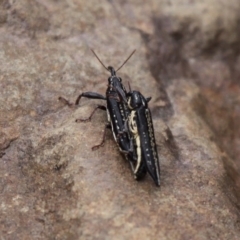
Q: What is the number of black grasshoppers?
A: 2